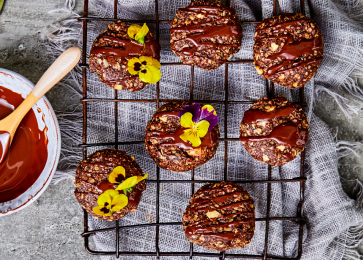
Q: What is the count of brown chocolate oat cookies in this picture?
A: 7